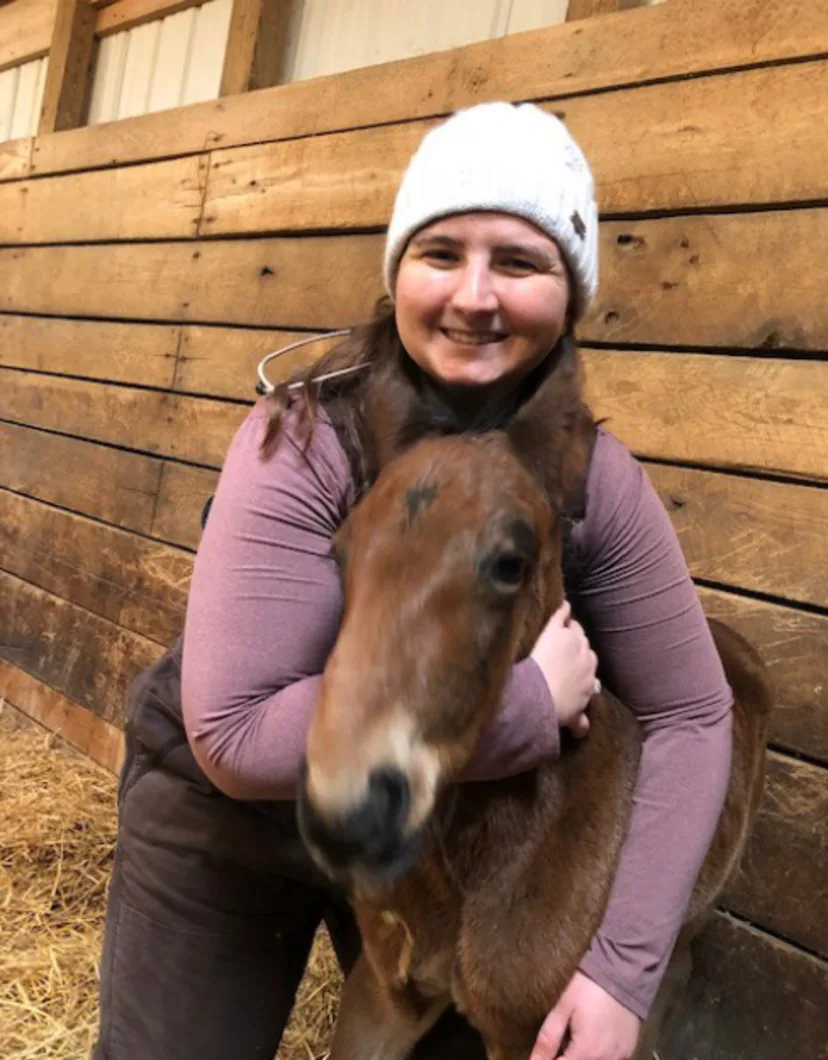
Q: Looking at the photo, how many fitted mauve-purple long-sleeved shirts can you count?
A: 1